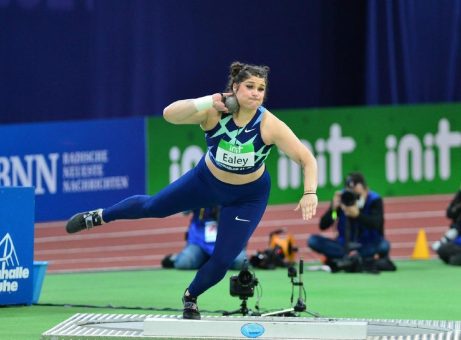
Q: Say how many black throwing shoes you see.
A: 2